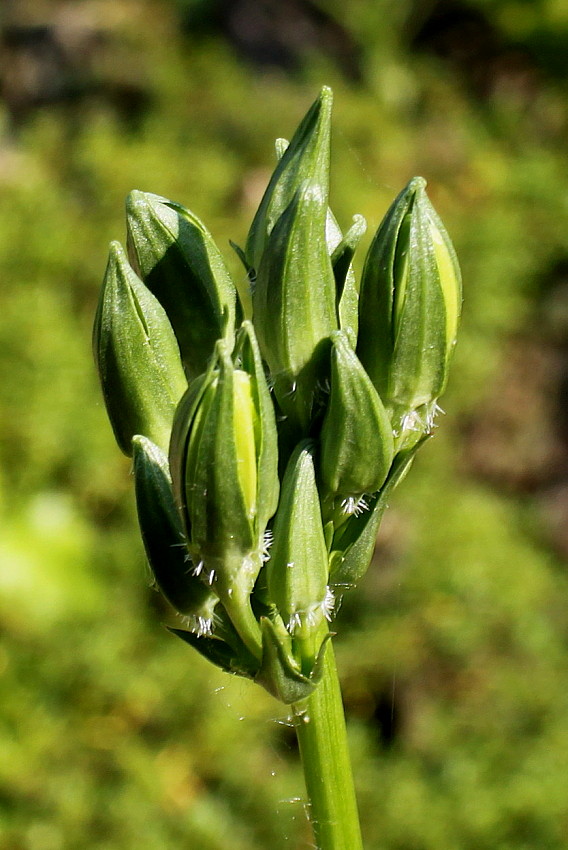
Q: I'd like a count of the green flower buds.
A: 9